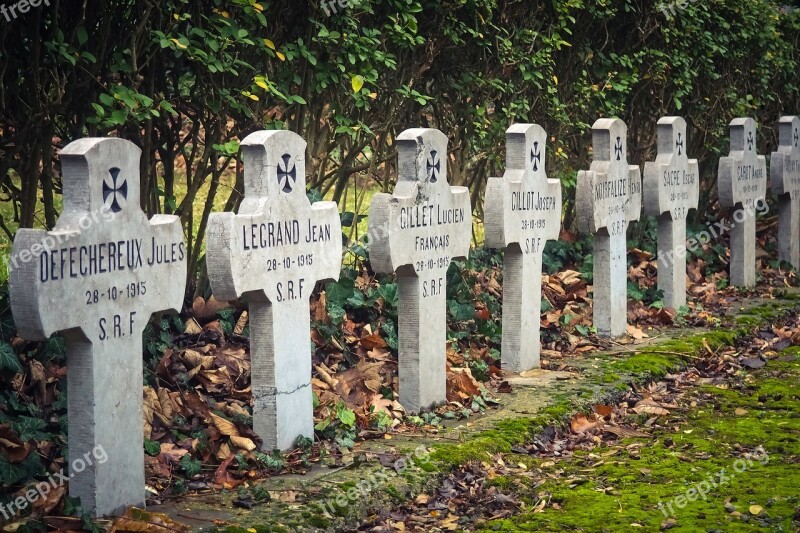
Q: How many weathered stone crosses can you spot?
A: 8